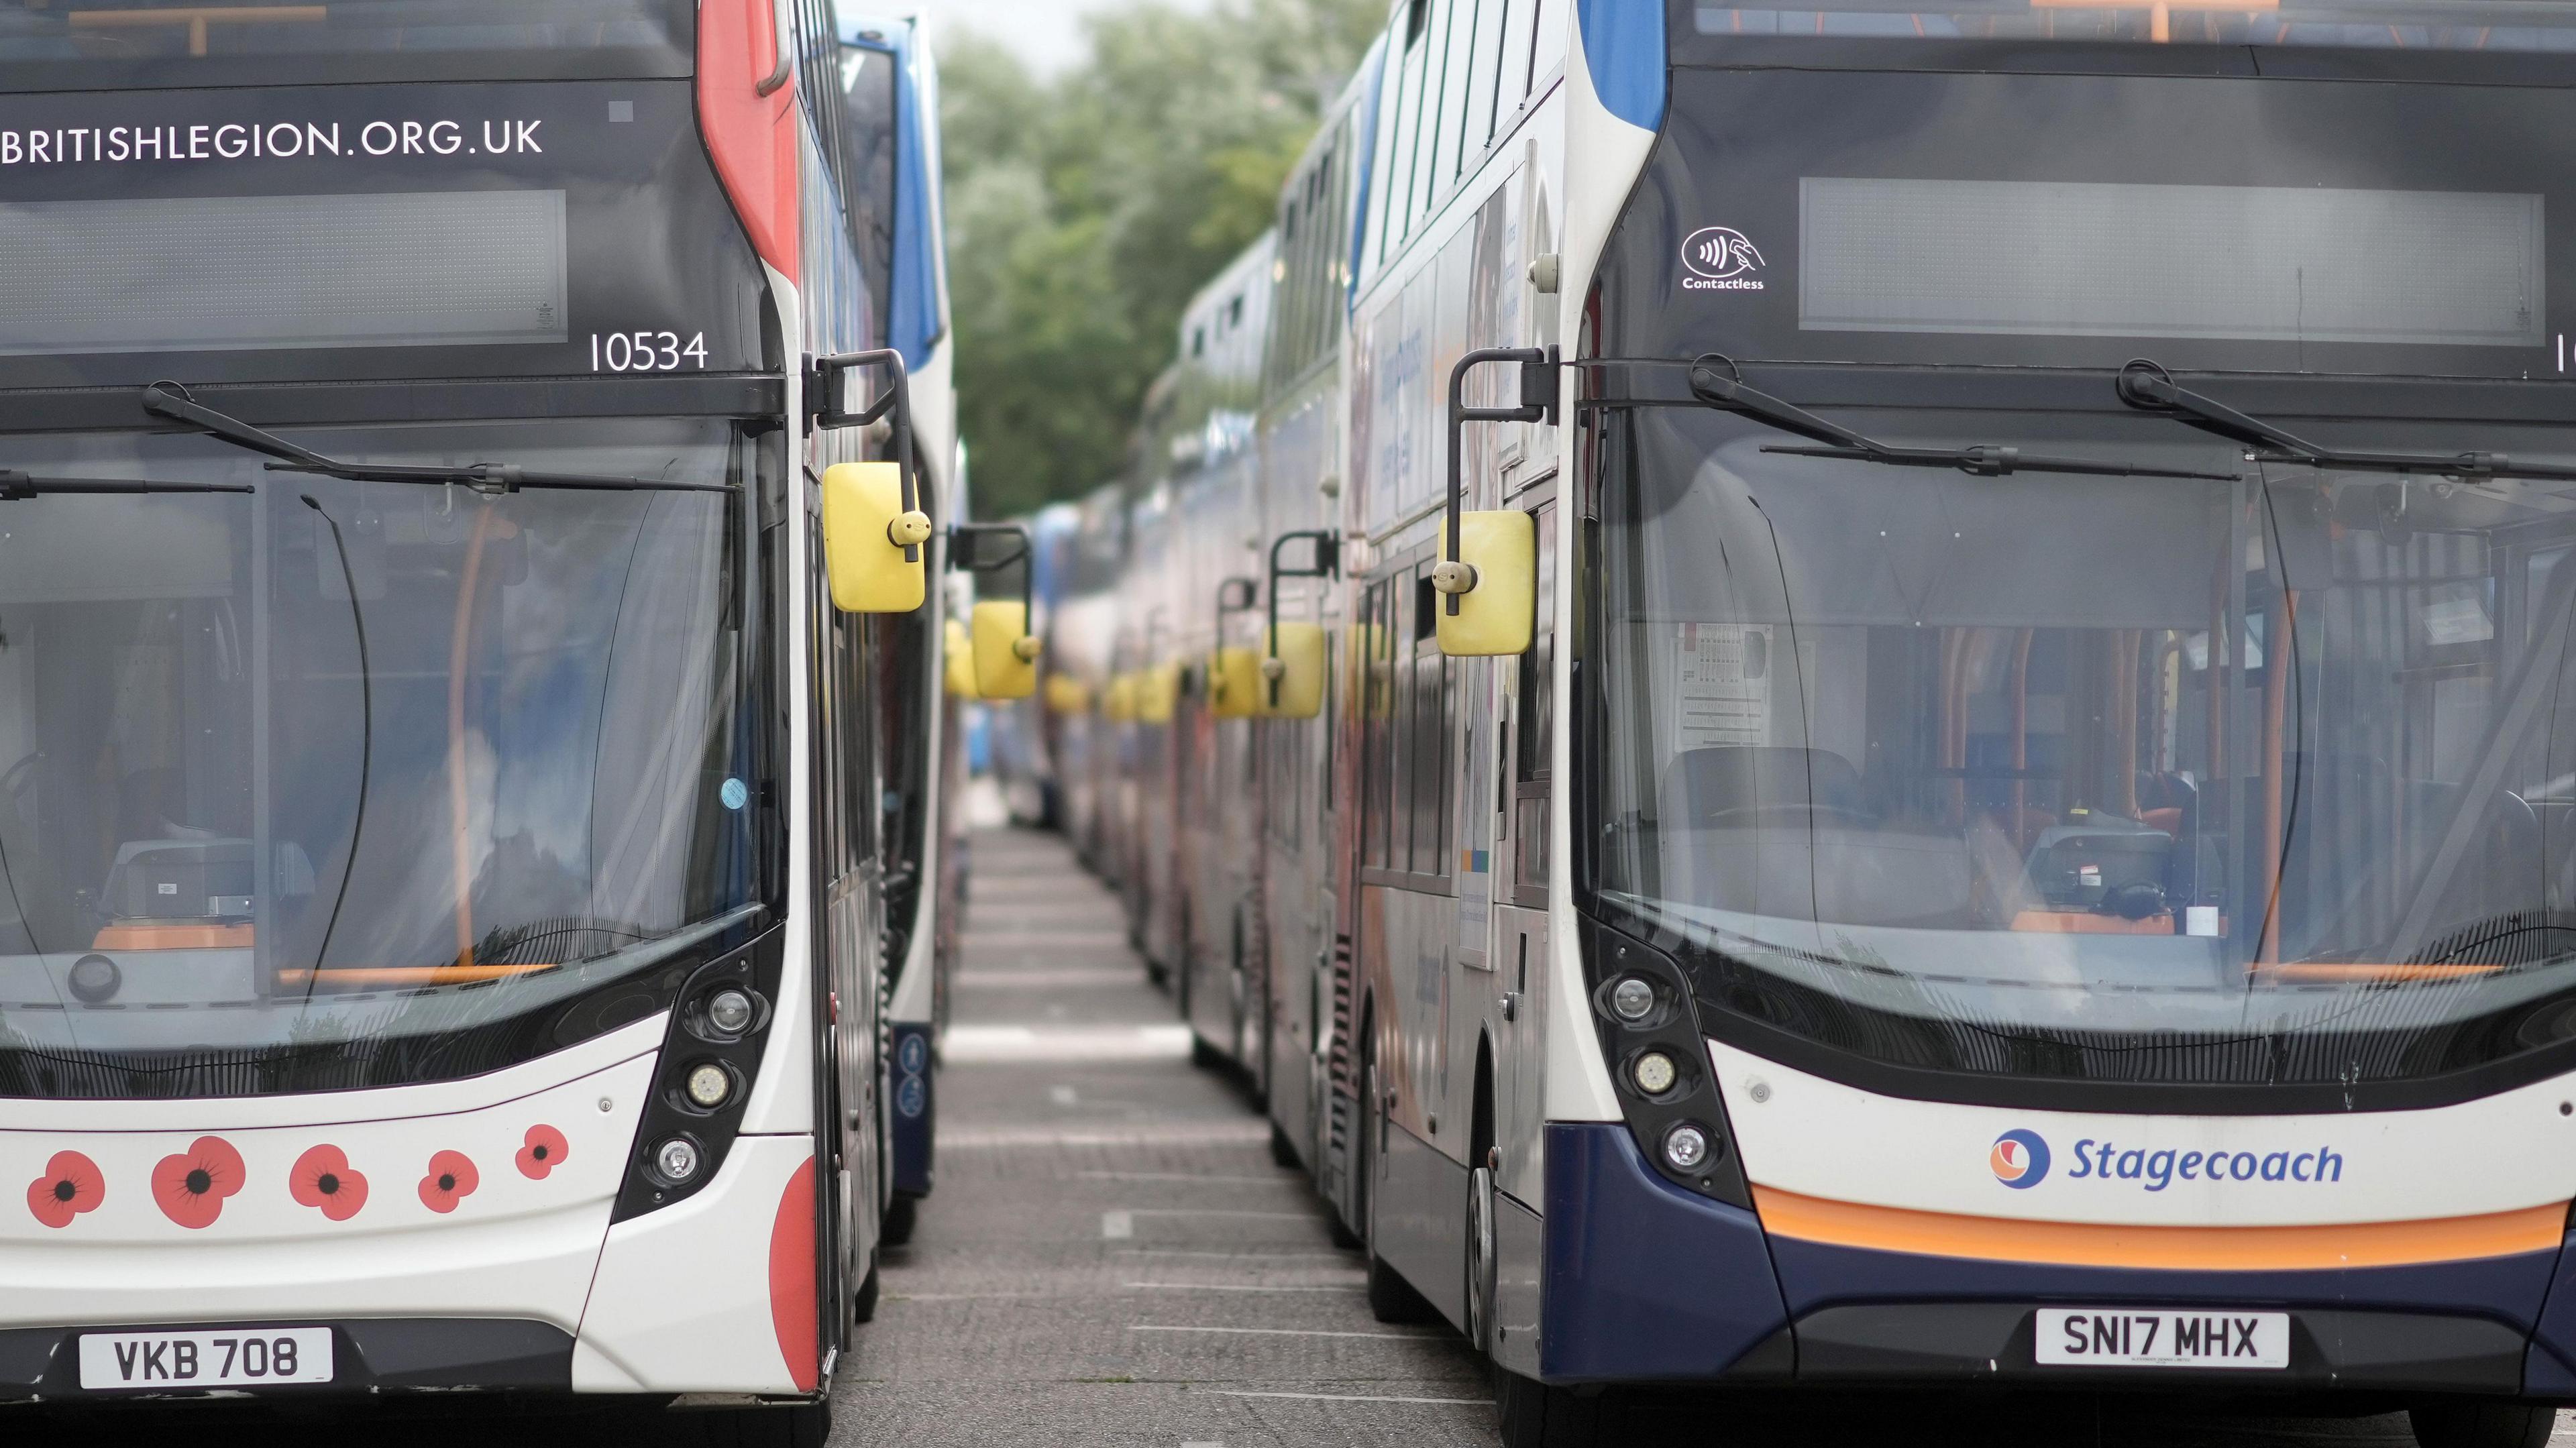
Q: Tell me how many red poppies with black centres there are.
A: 5